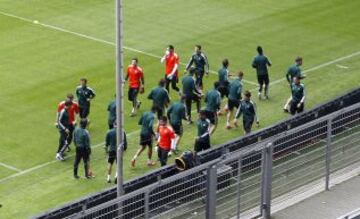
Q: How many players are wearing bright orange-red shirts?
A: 4